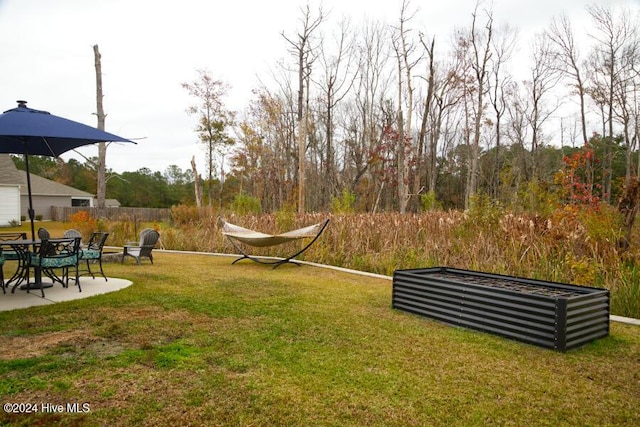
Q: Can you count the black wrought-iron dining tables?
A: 1